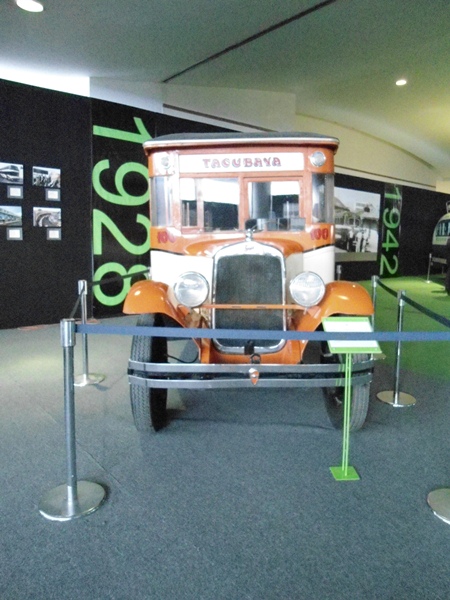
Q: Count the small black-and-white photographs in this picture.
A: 4